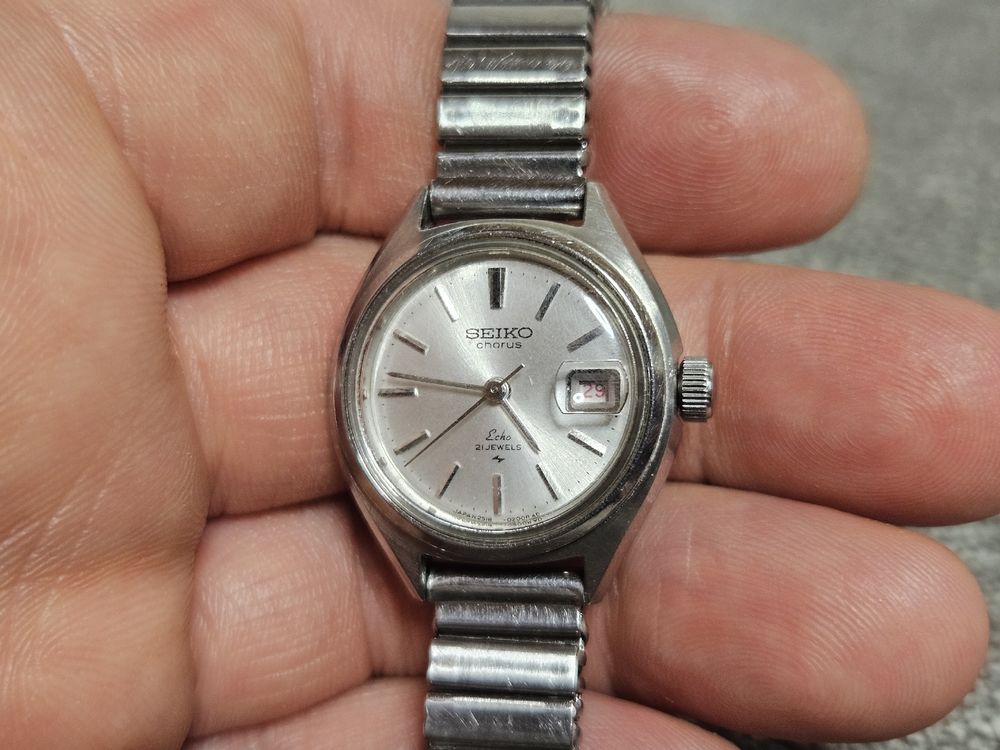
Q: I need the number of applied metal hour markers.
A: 11